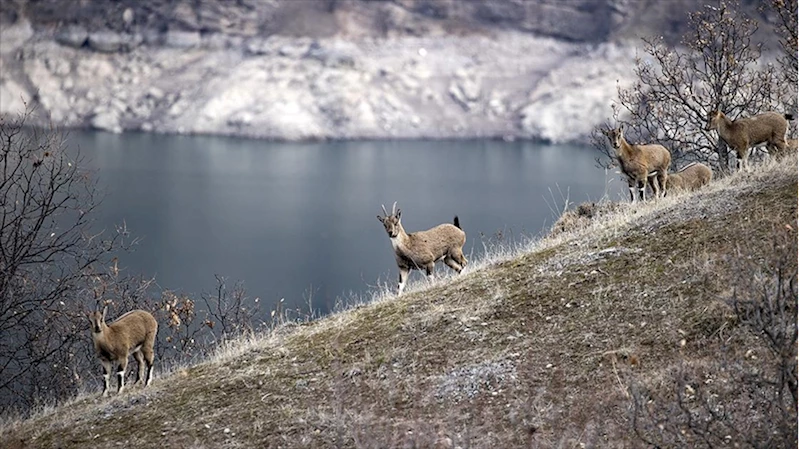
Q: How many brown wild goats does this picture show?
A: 5